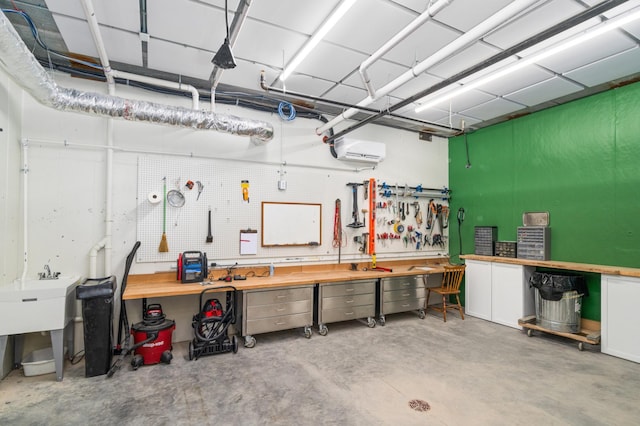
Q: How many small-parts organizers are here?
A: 3